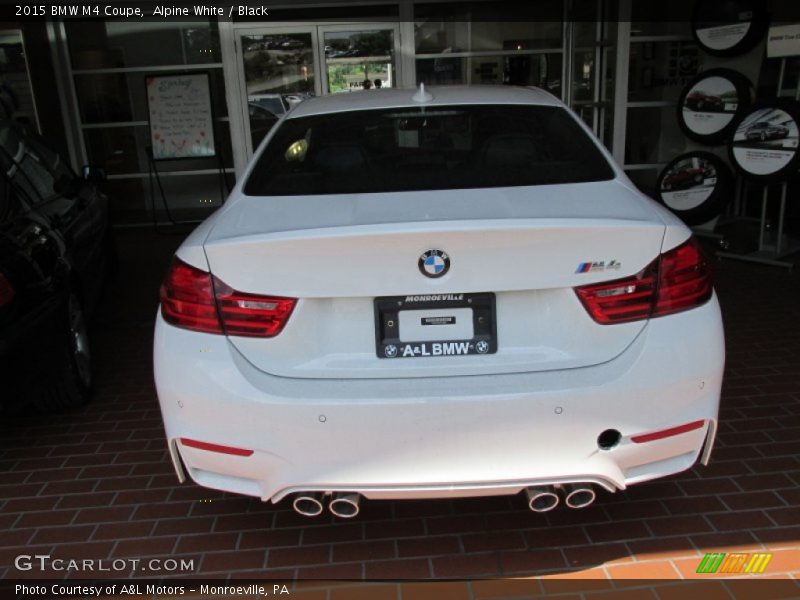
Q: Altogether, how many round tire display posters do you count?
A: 4